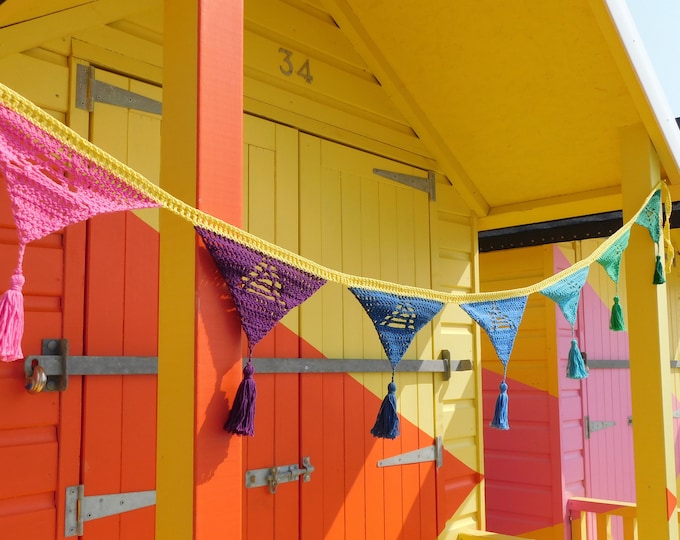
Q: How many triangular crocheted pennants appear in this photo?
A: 7